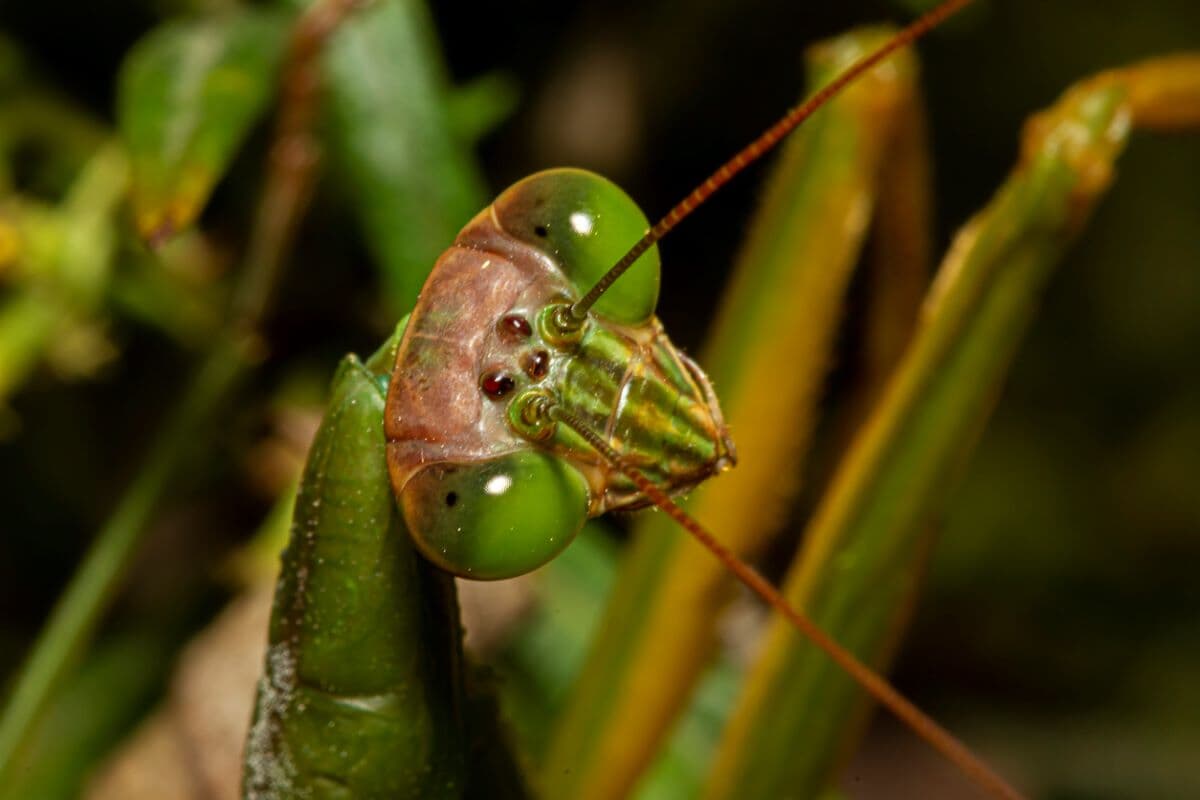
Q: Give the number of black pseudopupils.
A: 2